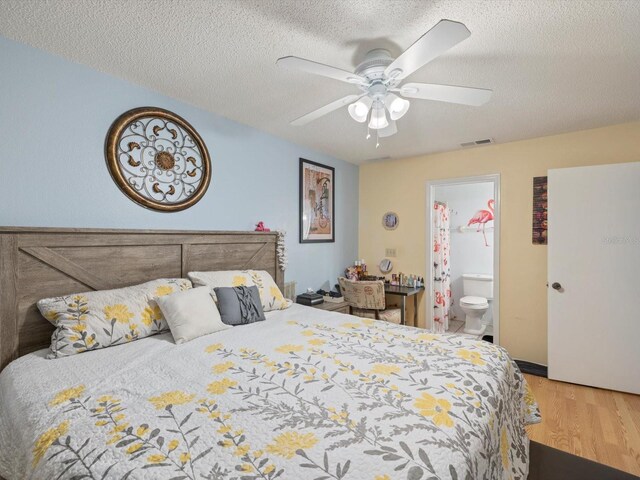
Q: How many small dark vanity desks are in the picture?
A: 1